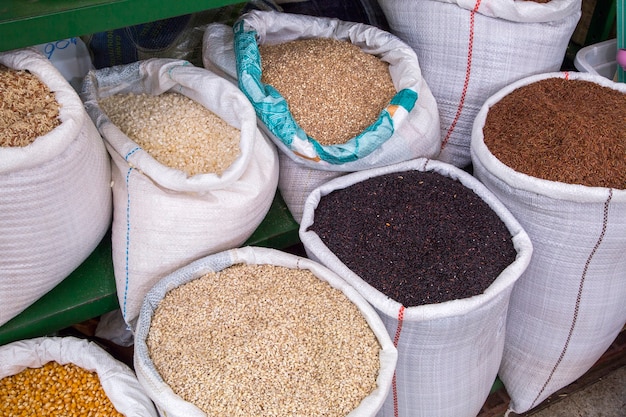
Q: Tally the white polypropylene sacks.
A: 8